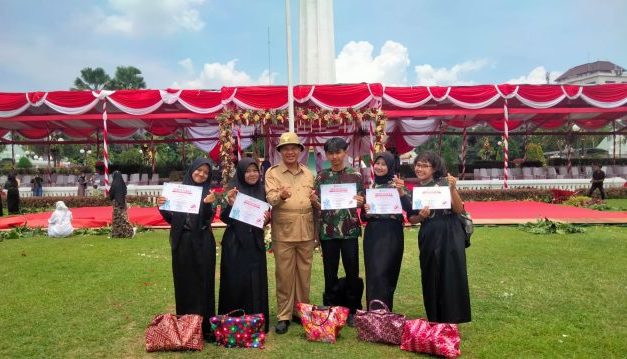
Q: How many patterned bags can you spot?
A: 5